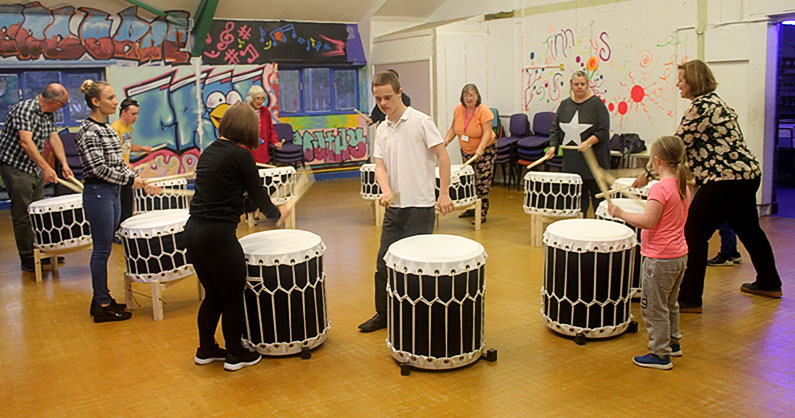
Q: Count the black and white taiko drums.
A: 12